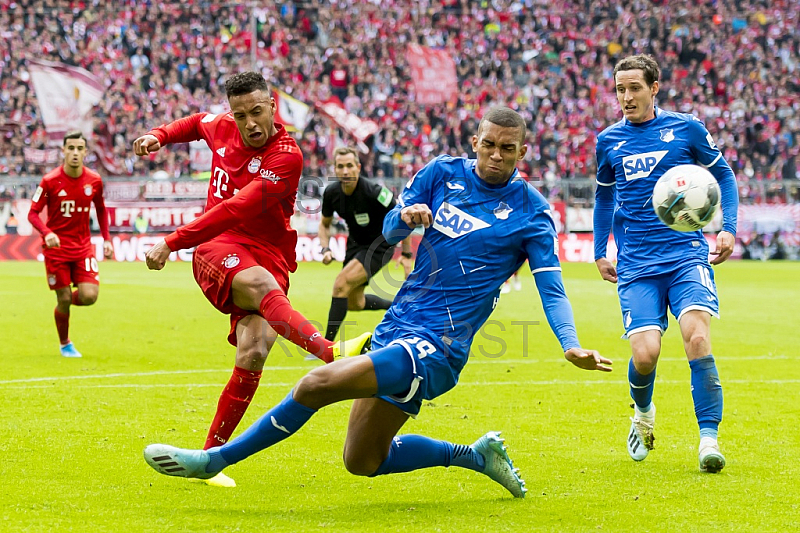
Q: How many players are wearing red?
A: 2